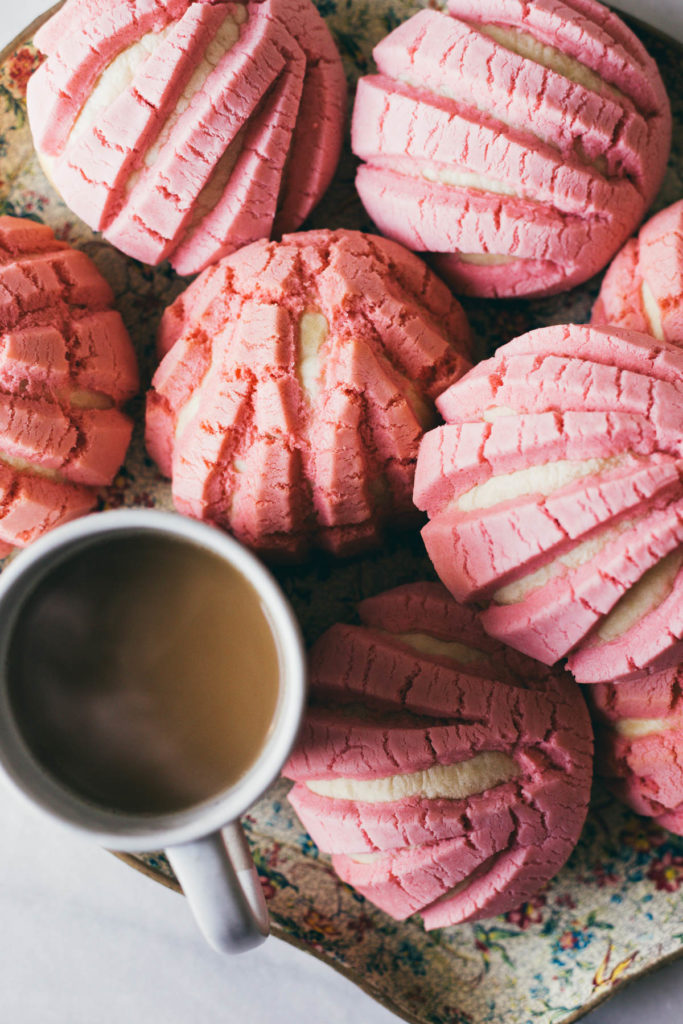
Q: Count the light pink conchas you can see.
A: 4